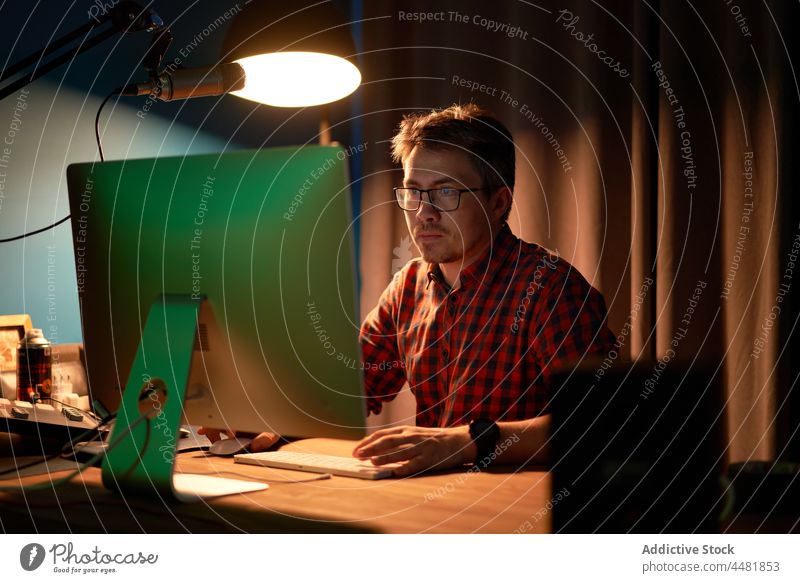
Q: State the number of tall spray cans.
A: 1